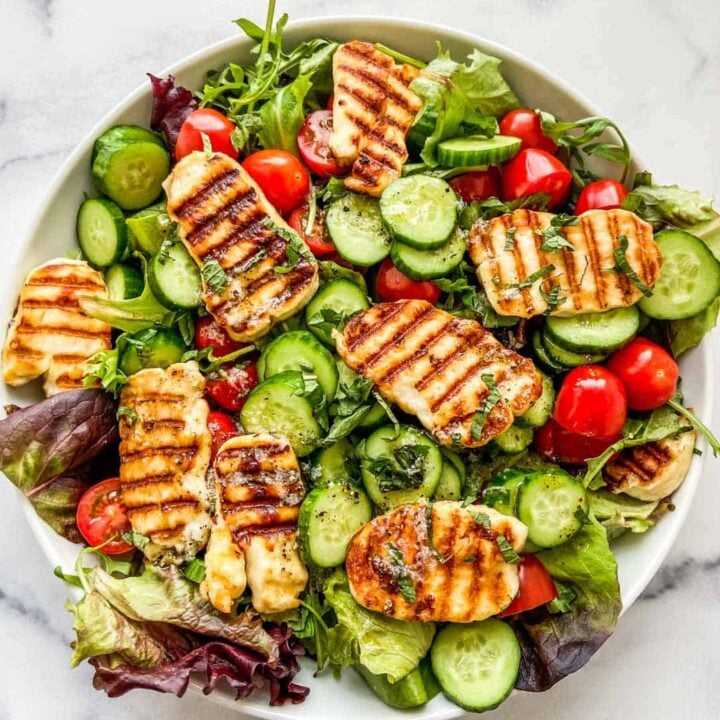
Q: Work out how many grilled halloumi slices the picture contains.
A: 9